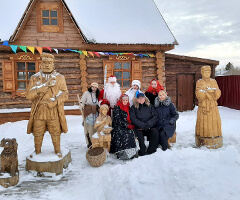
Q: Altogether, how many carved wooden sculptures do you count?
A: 4